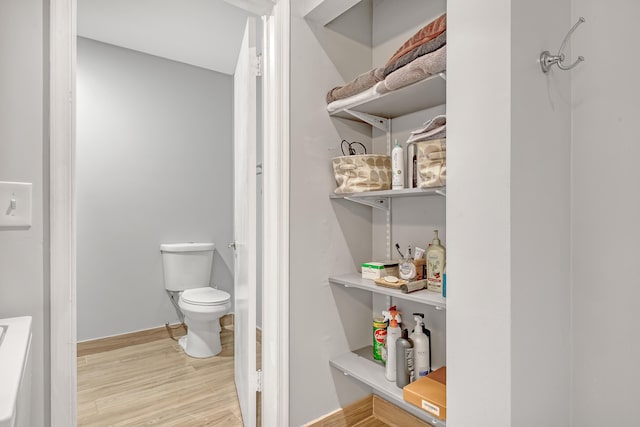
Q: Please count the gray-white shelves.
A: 4